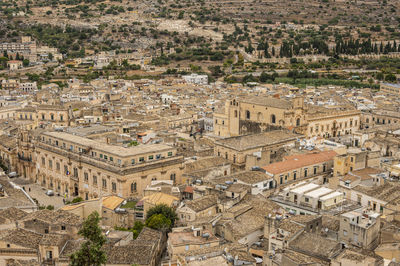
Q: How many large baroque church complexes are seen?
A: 2